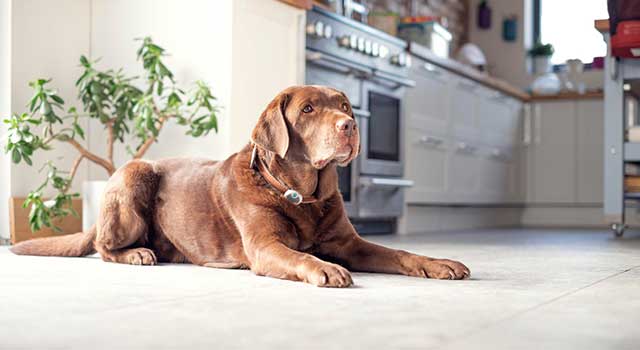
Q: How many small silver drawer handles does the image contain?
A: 6